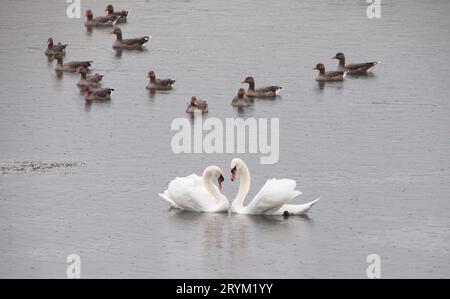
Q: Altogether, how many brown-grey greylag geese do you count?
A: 13